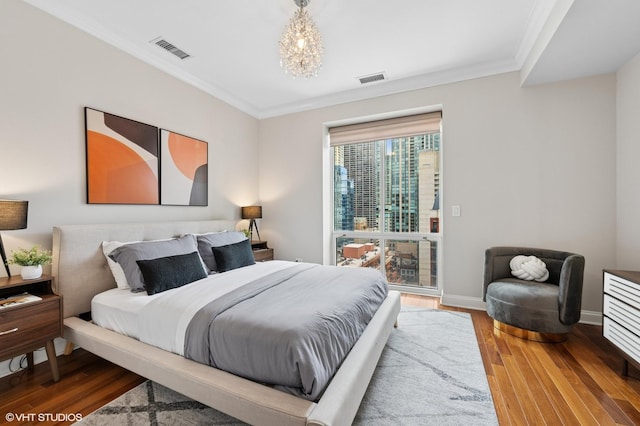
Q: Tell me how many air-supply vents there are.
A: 2